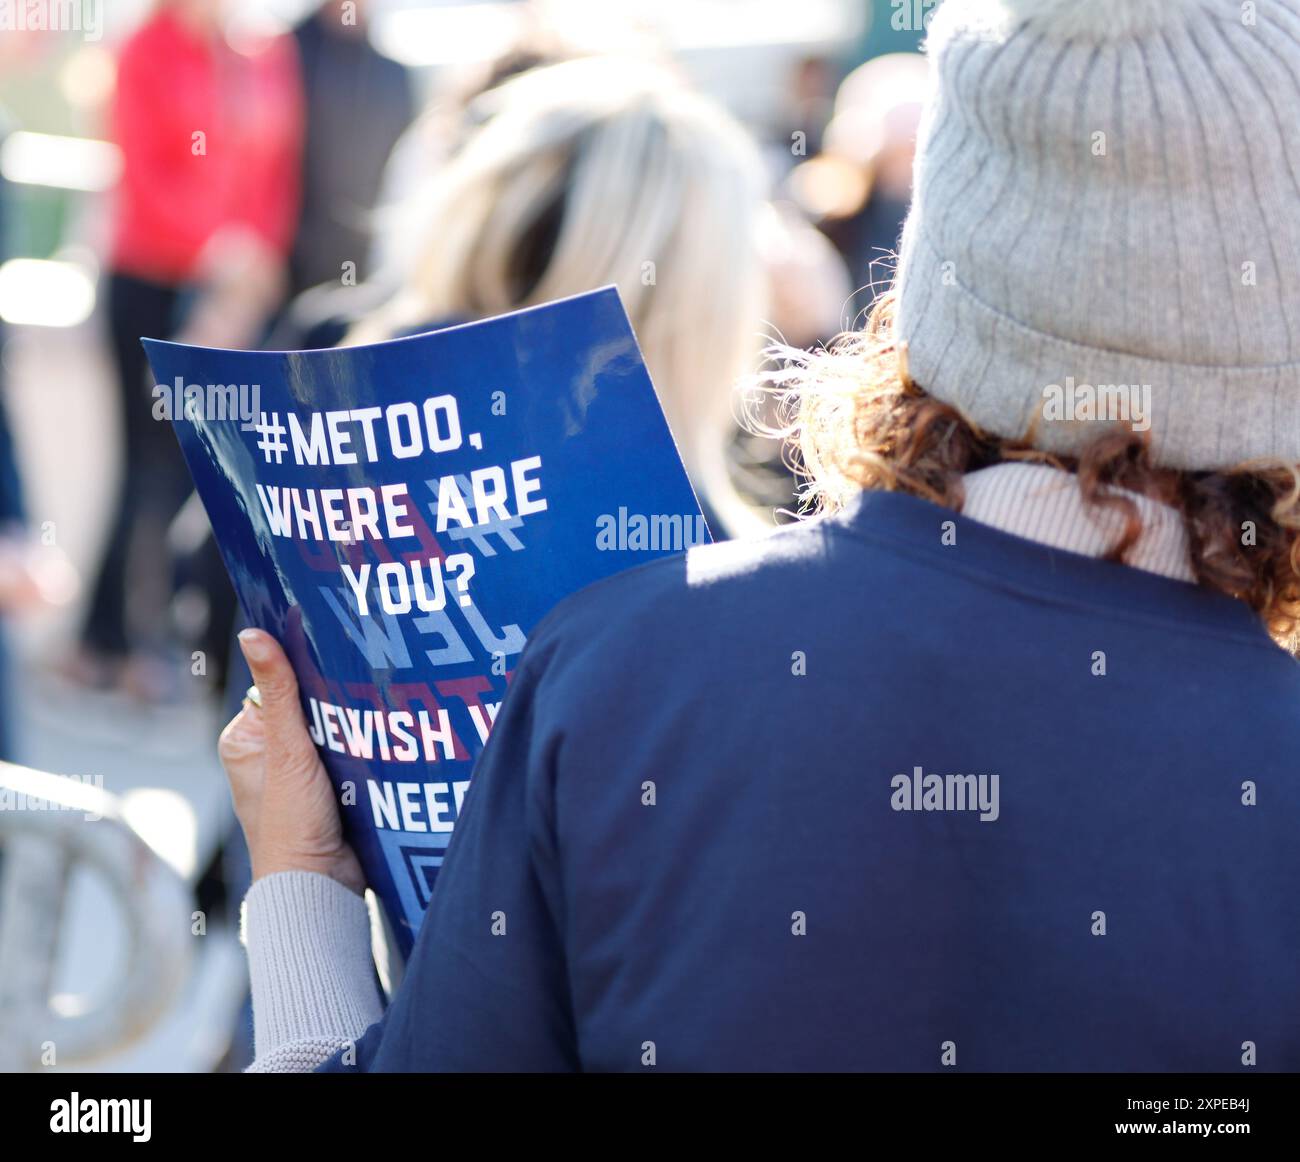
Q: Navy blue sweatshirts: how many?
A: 1